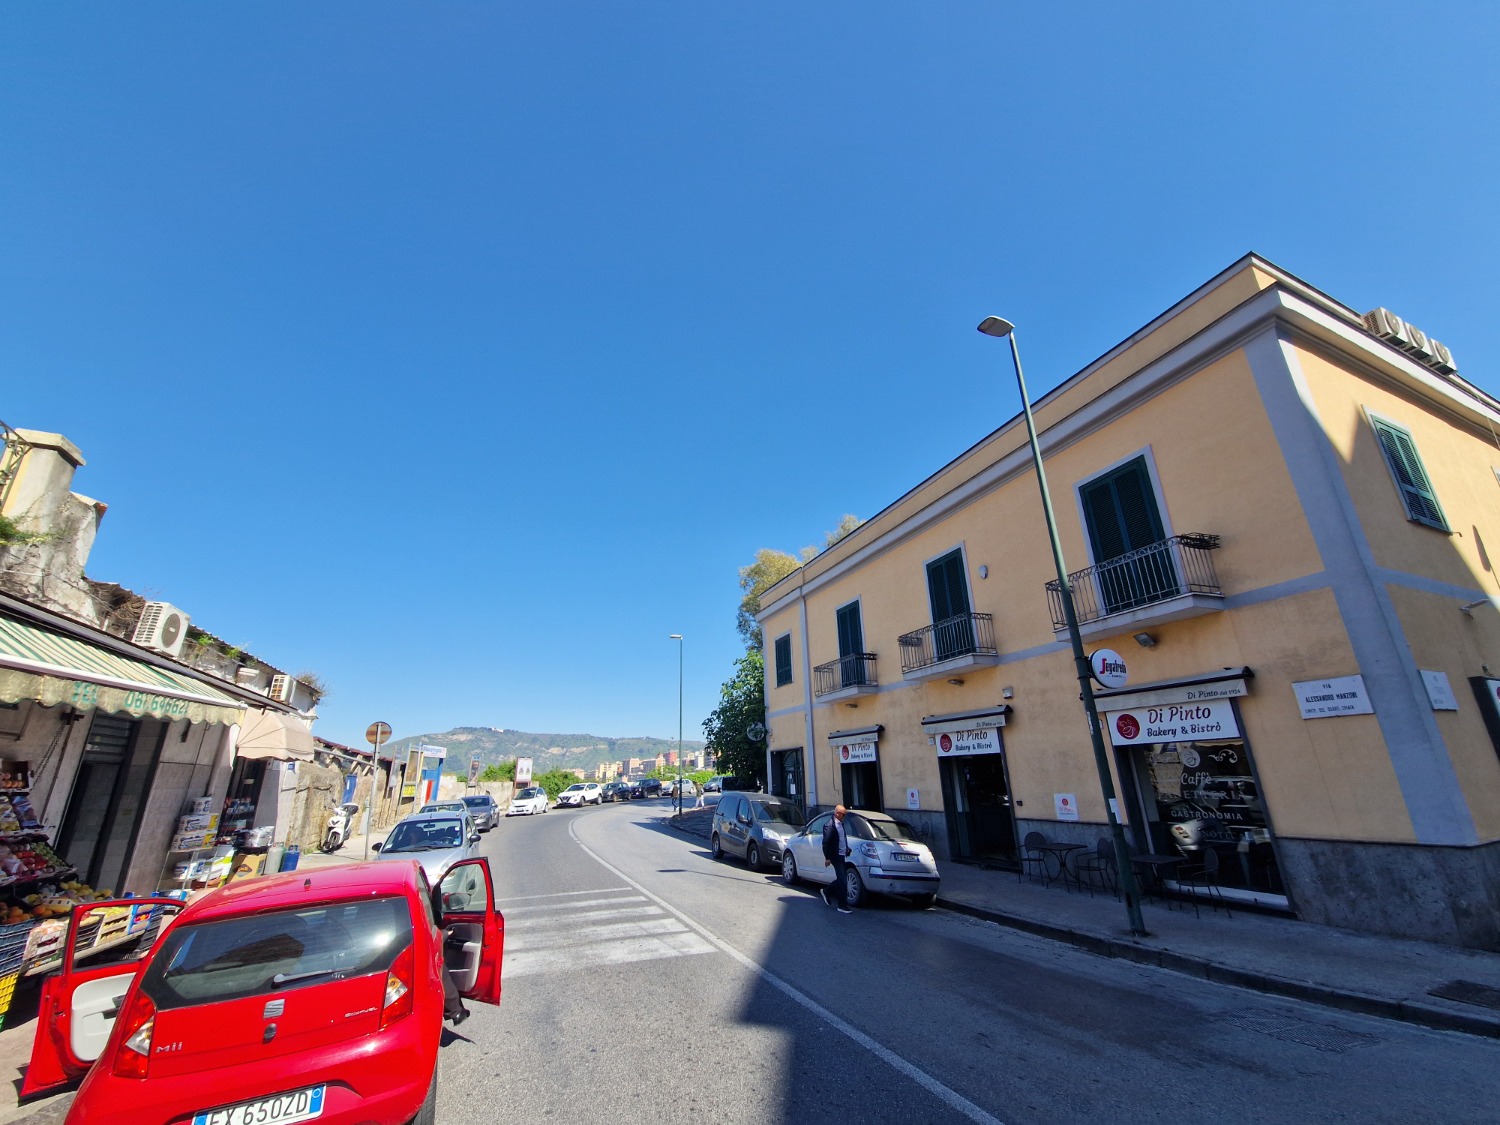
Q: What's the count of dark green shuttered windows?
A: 5